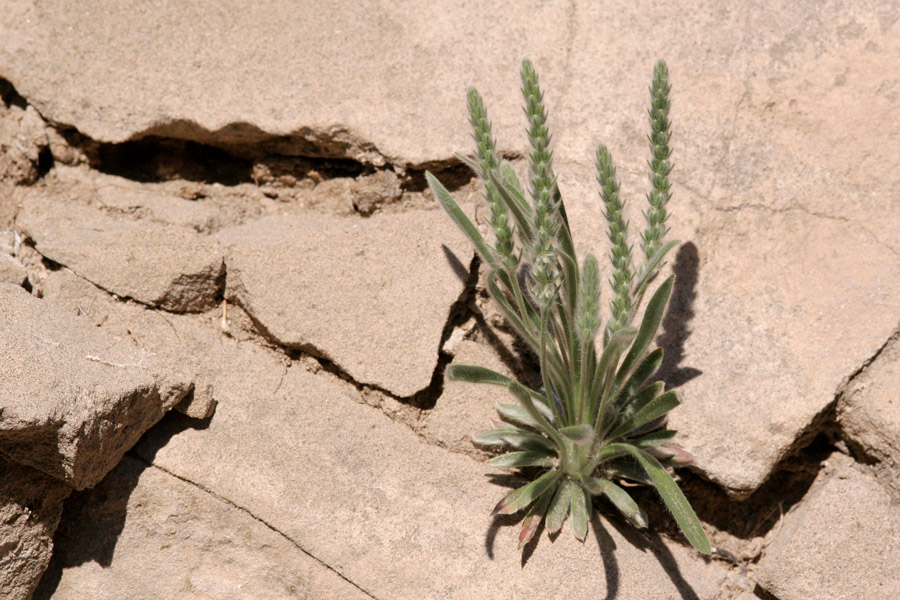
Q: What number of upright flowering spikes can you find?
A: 5